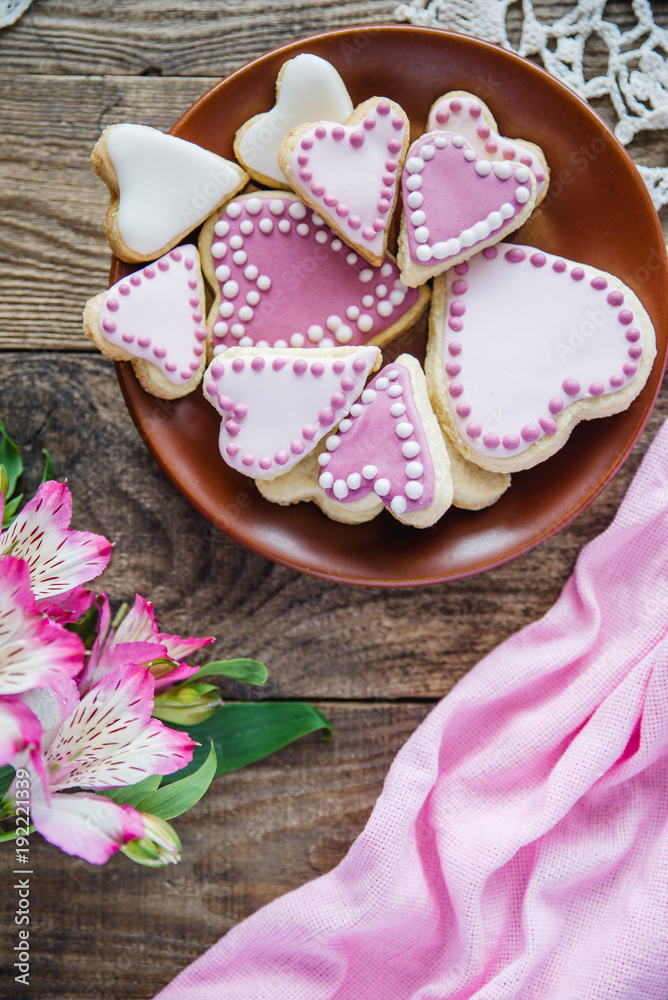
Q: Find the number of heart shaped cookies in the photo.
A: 12